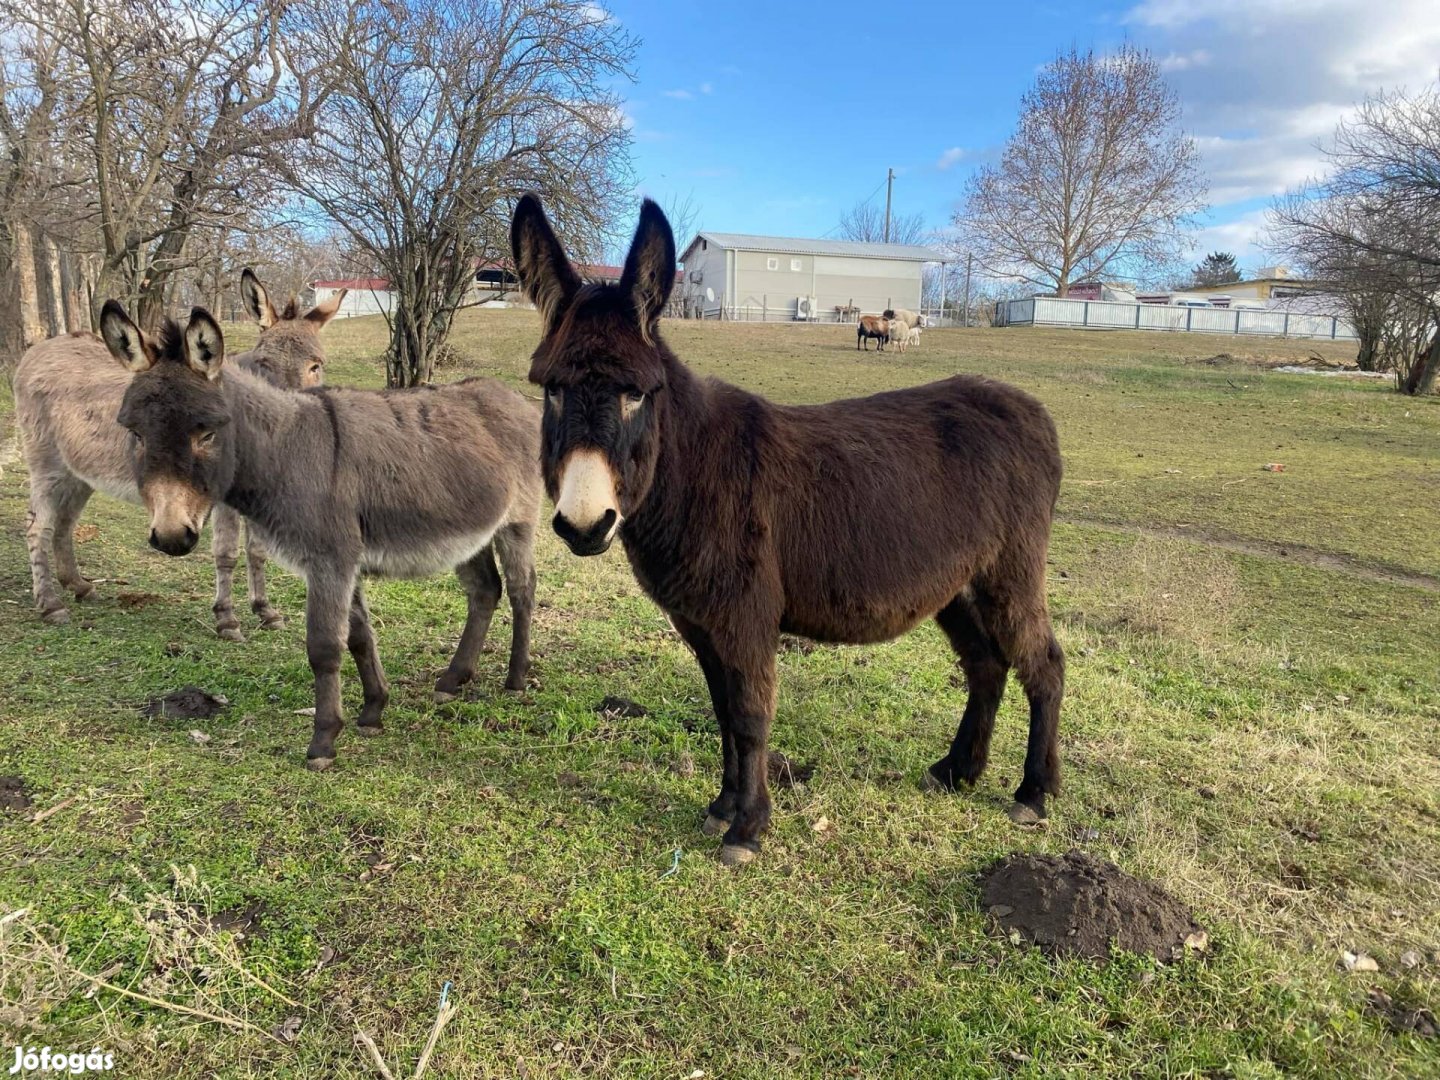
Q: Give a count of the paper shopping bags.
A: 0